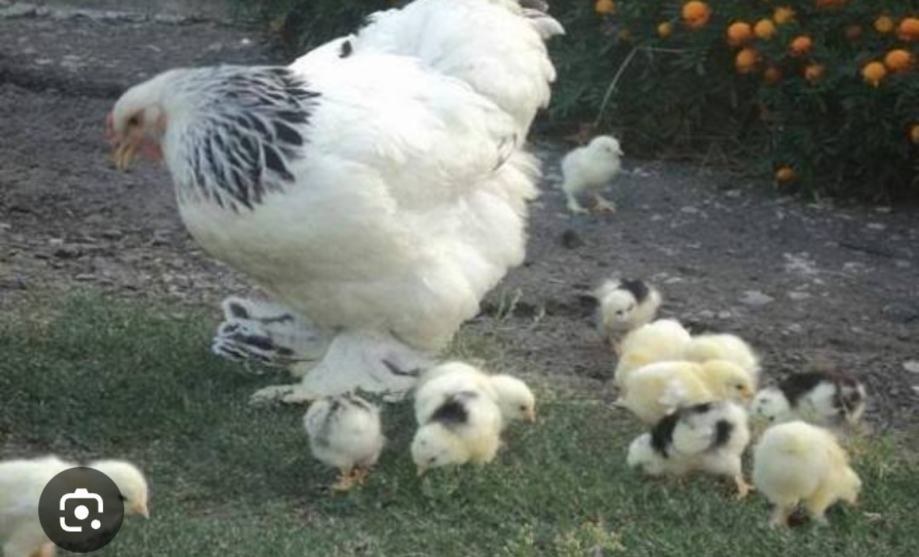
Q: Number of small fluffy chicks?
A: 12